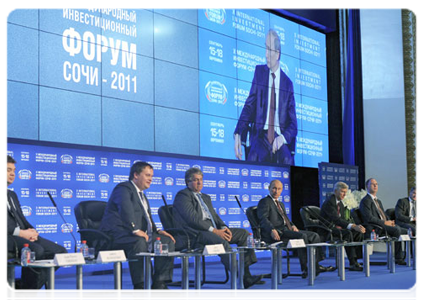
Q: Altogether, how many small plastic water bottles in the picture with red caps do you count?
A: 6